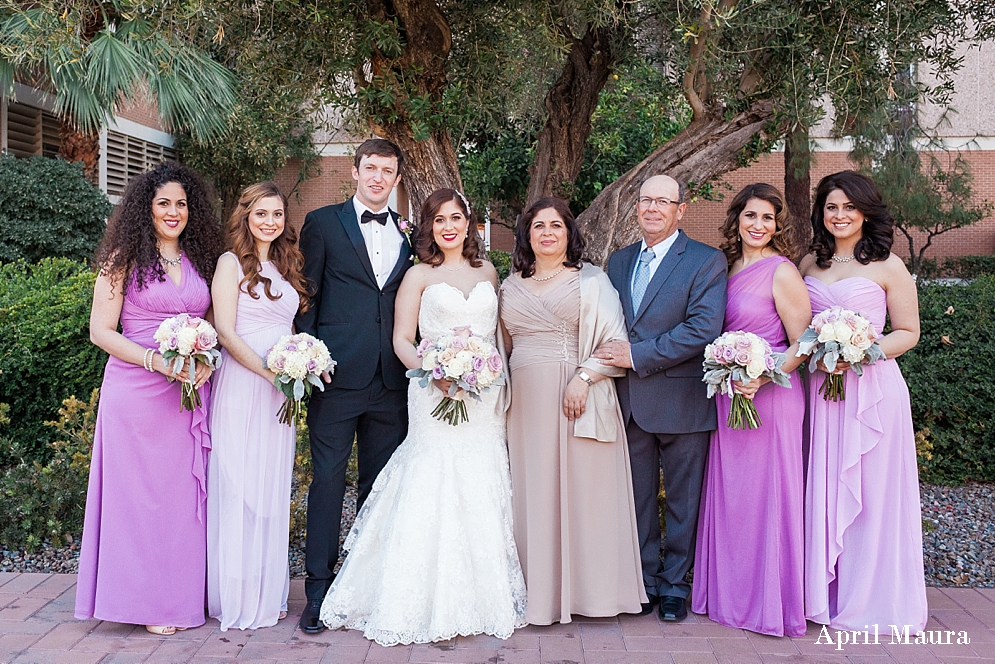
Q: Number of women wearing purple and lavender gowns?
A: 4